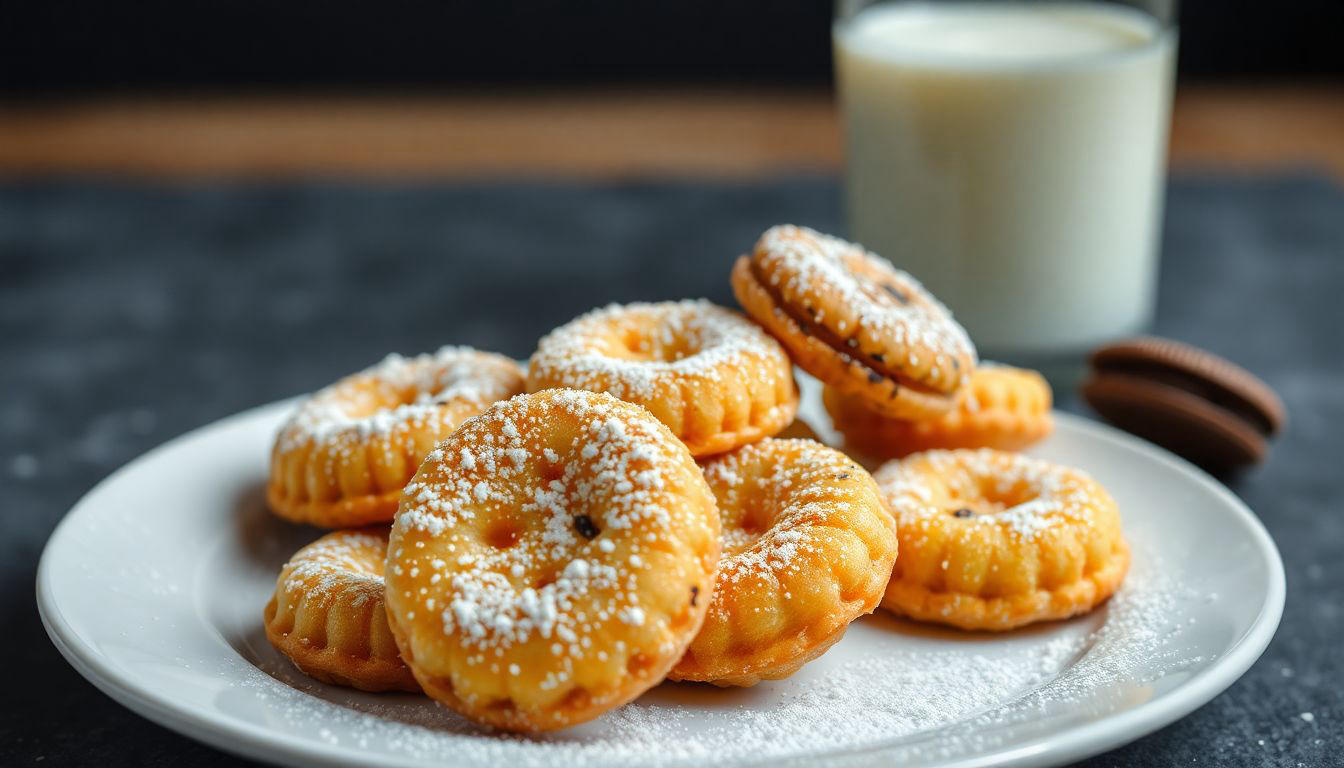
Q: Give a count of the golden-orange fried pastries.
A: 8